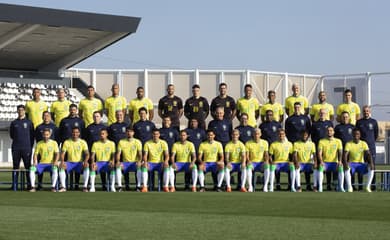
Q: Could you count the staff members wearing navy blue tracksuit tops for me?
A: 15